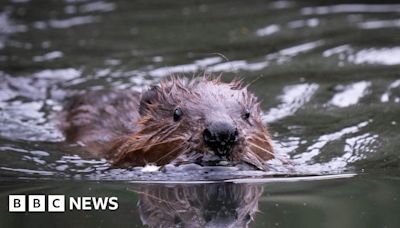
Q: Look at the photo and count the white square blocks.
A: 3